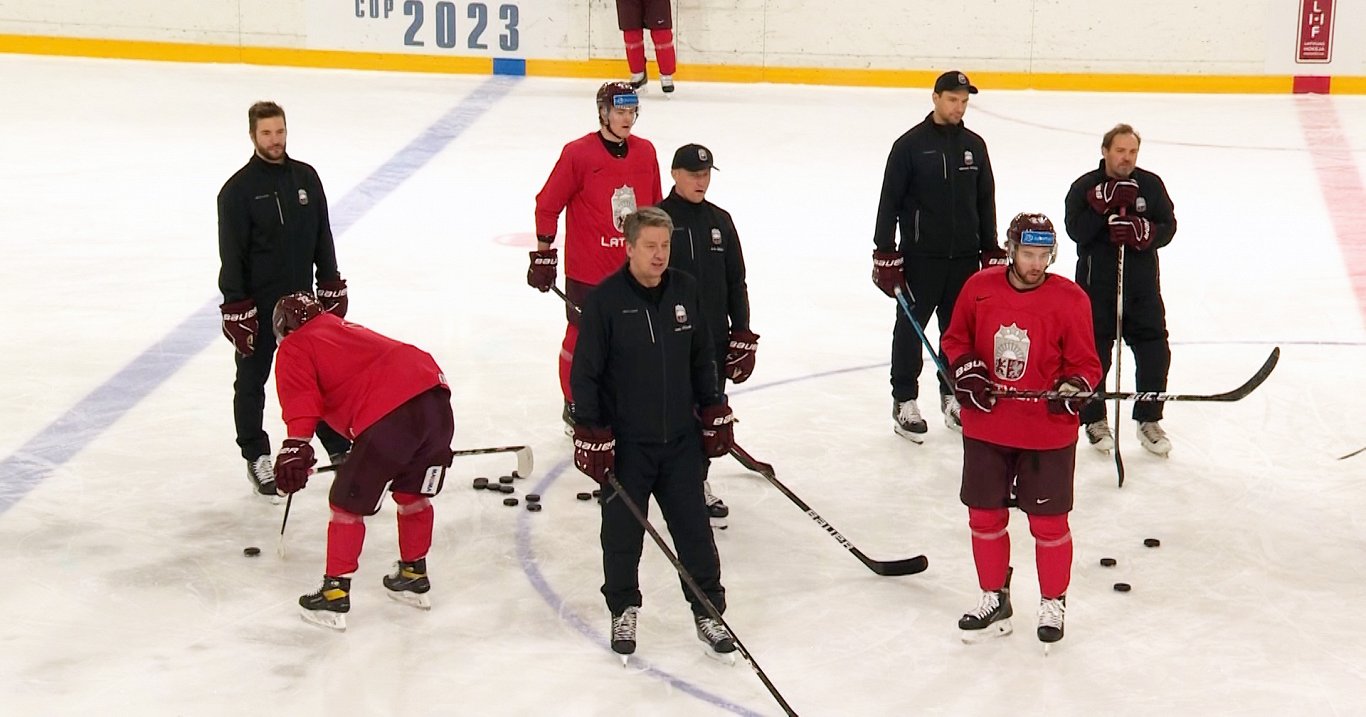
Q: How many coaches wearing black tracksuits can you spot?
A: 5